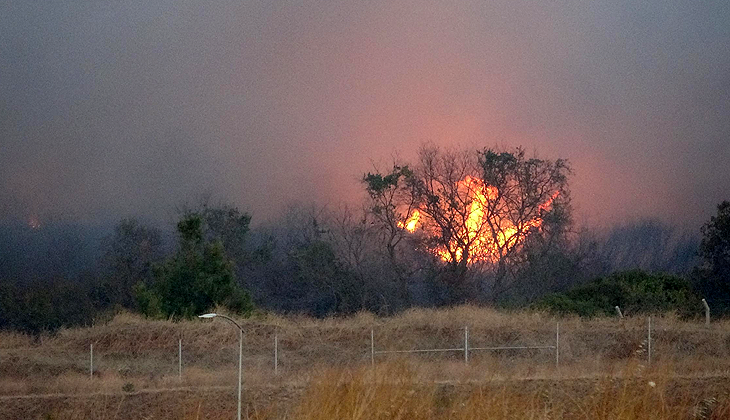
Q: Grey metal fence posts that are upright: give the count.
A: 7